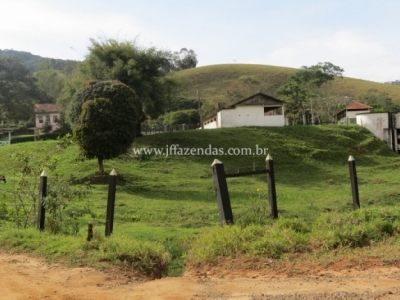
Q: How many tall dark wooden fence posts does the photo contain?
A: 5